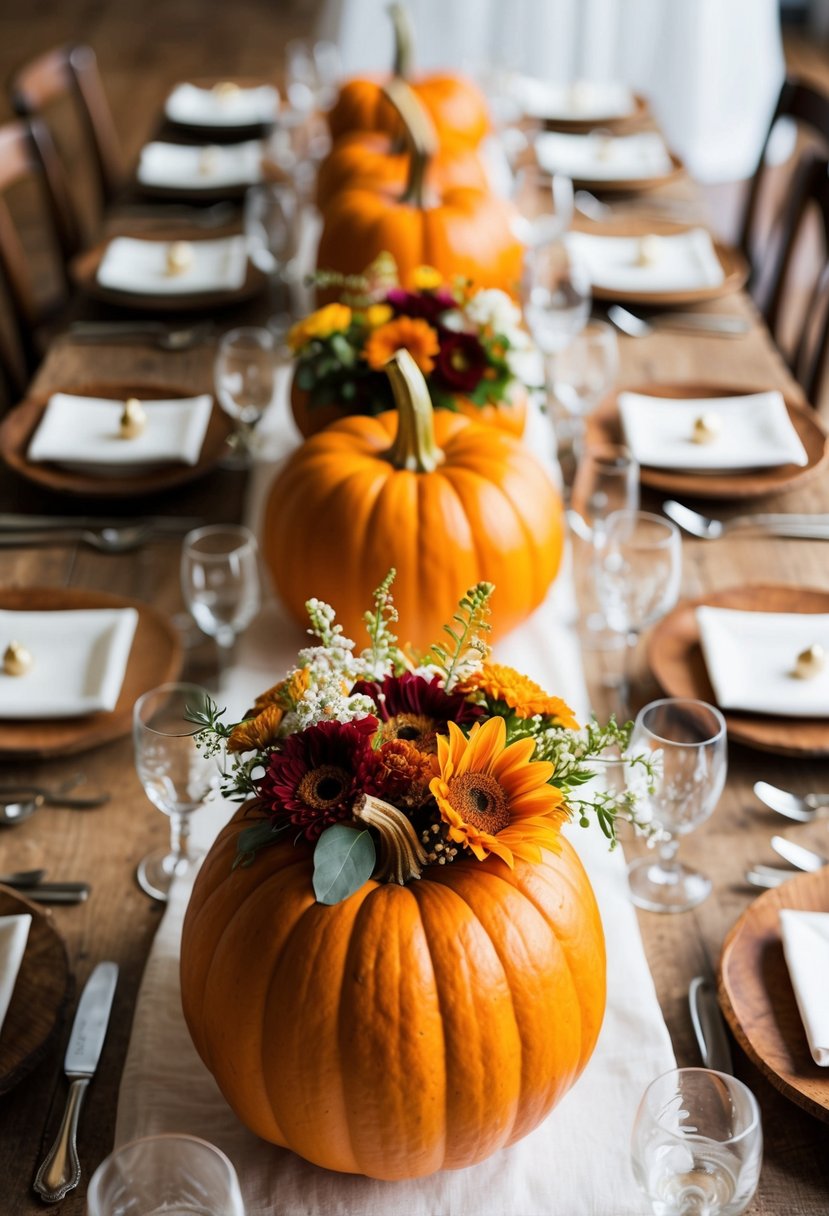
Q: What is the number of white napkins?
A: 12